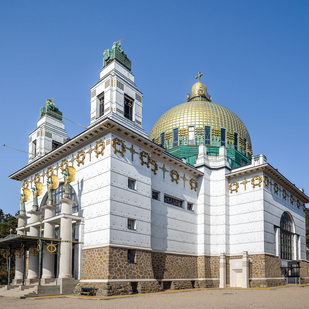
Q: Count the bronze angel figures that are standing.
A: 4